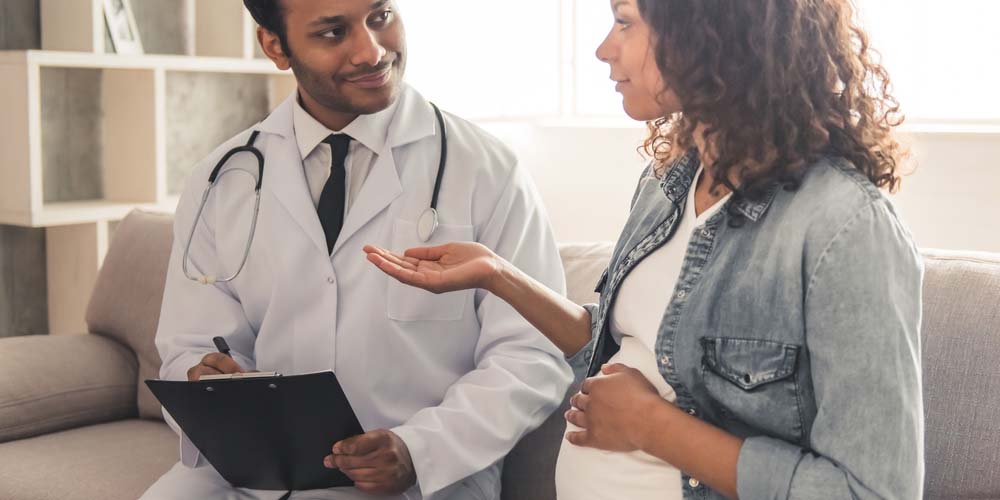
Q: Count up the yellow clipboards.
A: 0